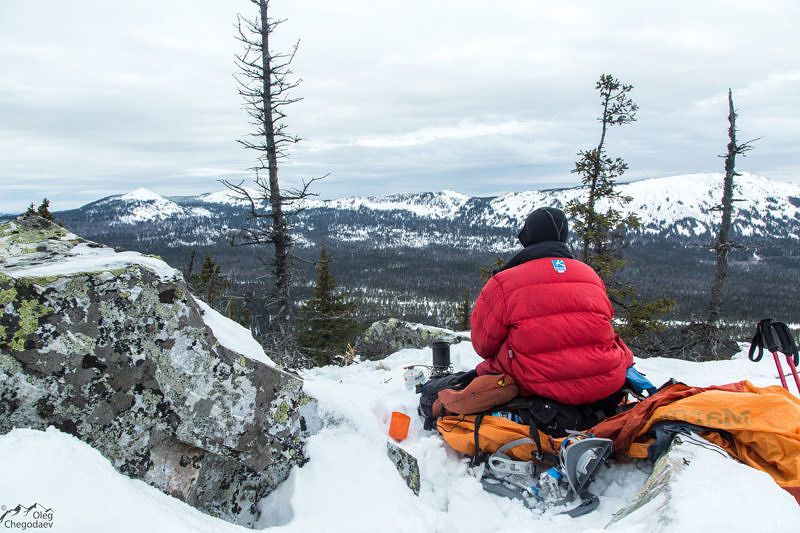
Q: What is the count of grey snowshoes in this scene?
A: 2